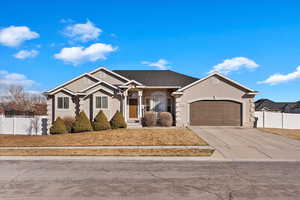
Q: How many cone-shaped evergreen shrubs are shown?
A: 4